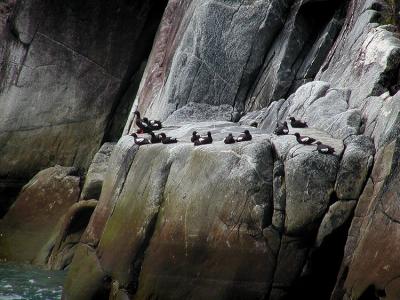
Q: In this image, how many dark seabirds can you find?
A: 14